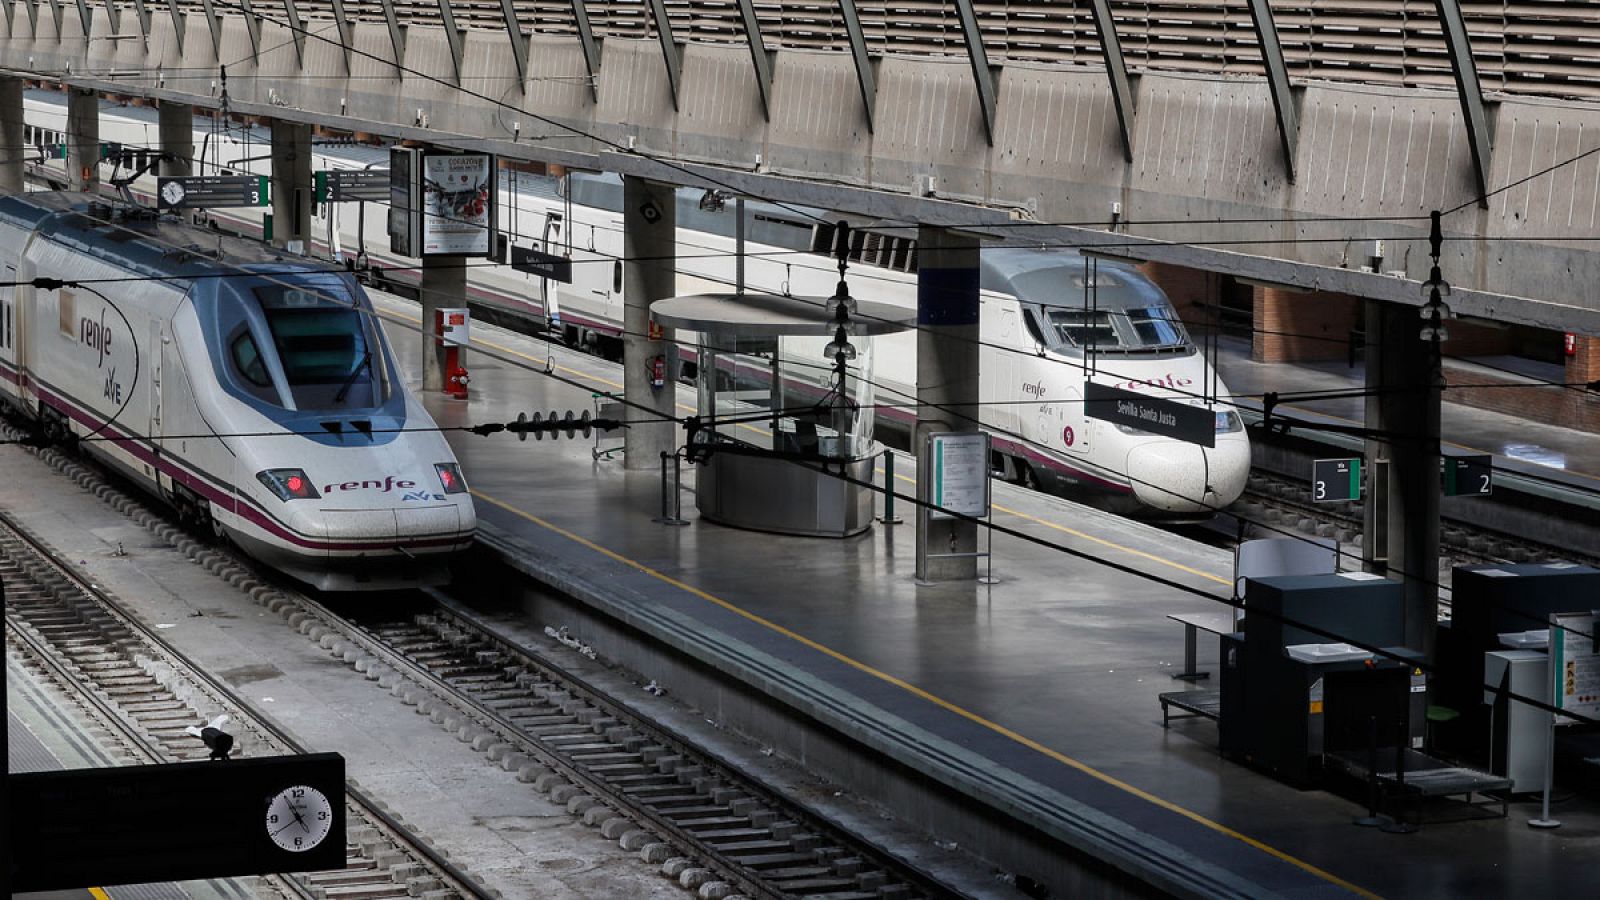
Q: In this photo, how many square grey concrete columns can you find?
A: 8